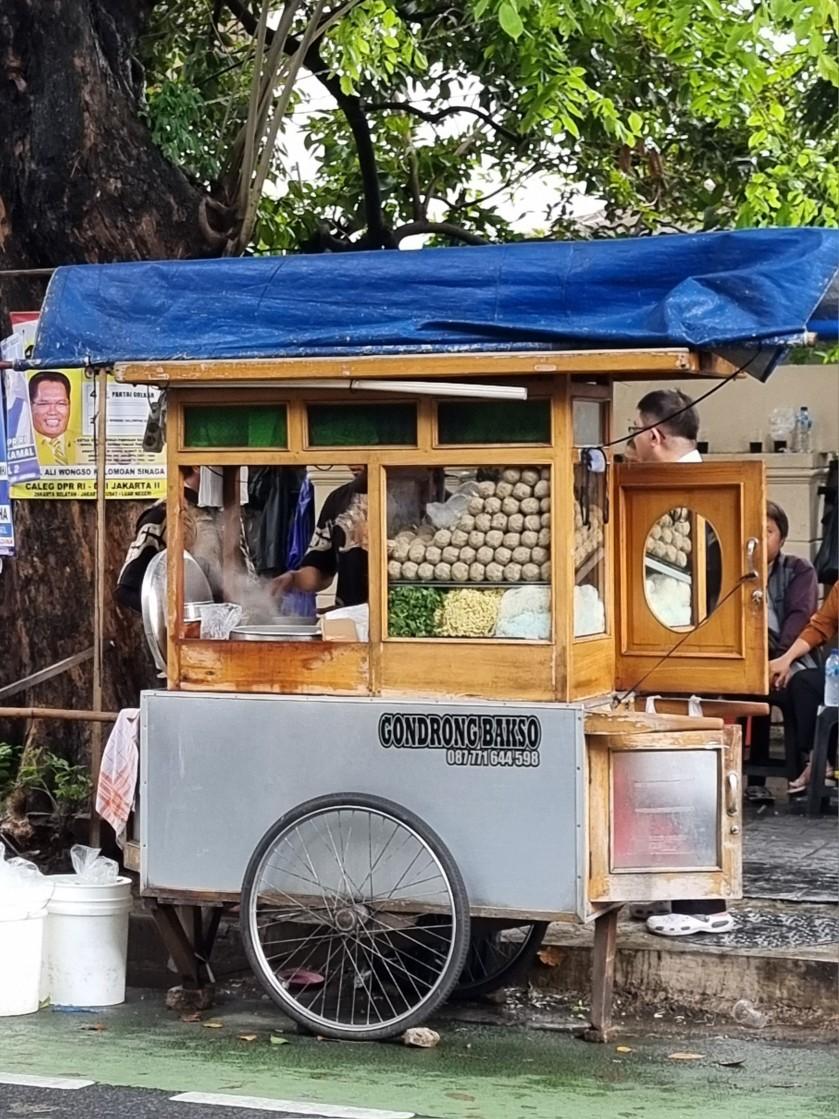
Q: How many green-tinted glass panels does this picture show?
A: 3